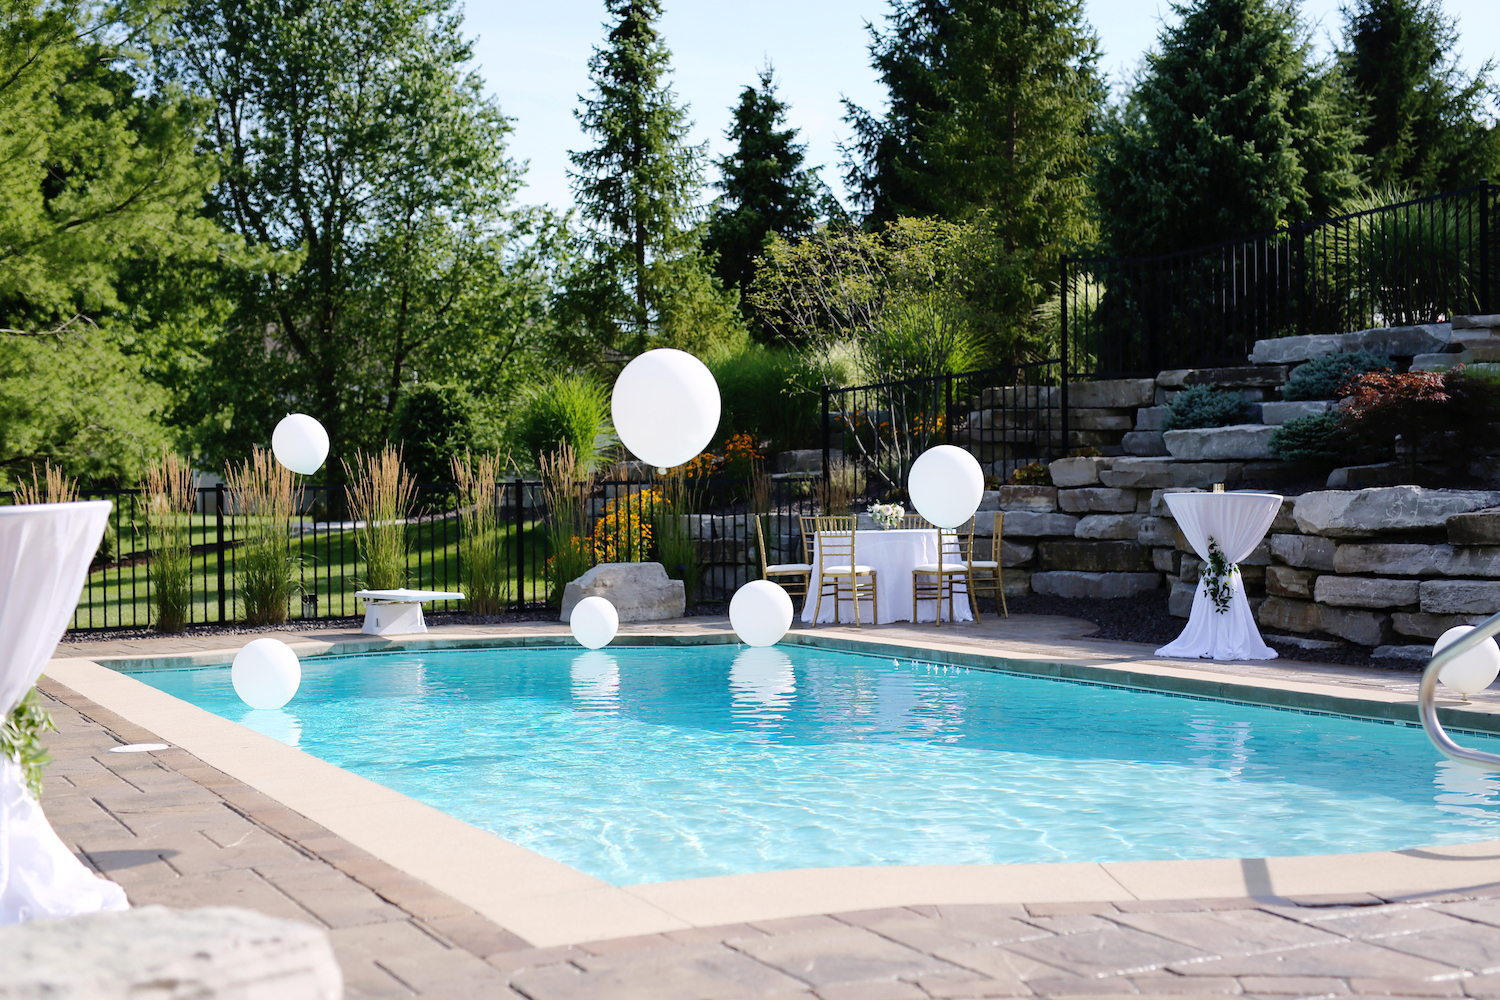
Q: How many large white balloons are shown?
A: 7